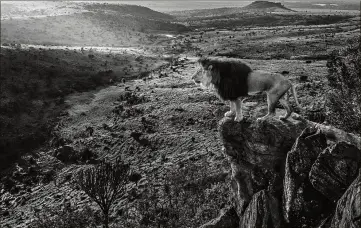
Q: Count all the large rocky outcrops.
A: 1